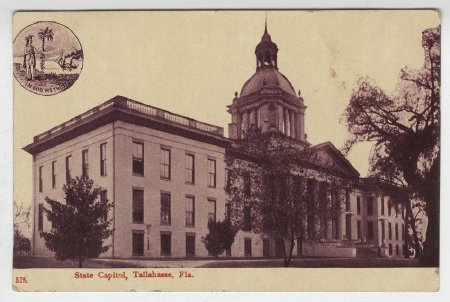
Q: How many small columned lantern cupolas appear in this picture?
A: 1